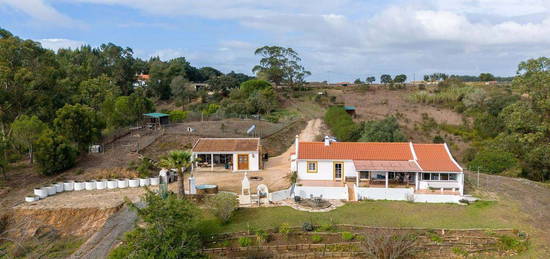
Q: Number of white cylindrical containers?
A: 13